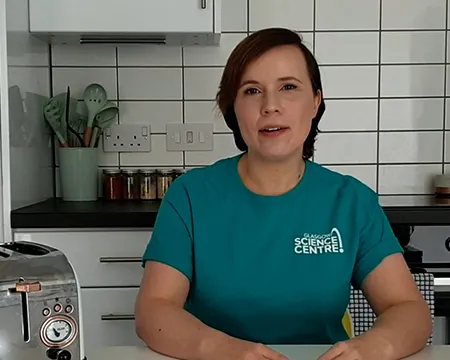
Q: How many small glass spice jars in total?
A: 5